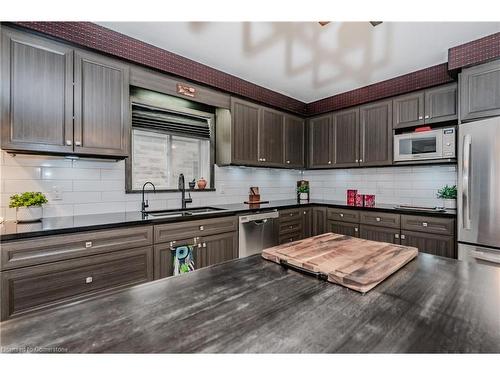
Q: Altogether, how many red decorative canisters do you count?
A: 3